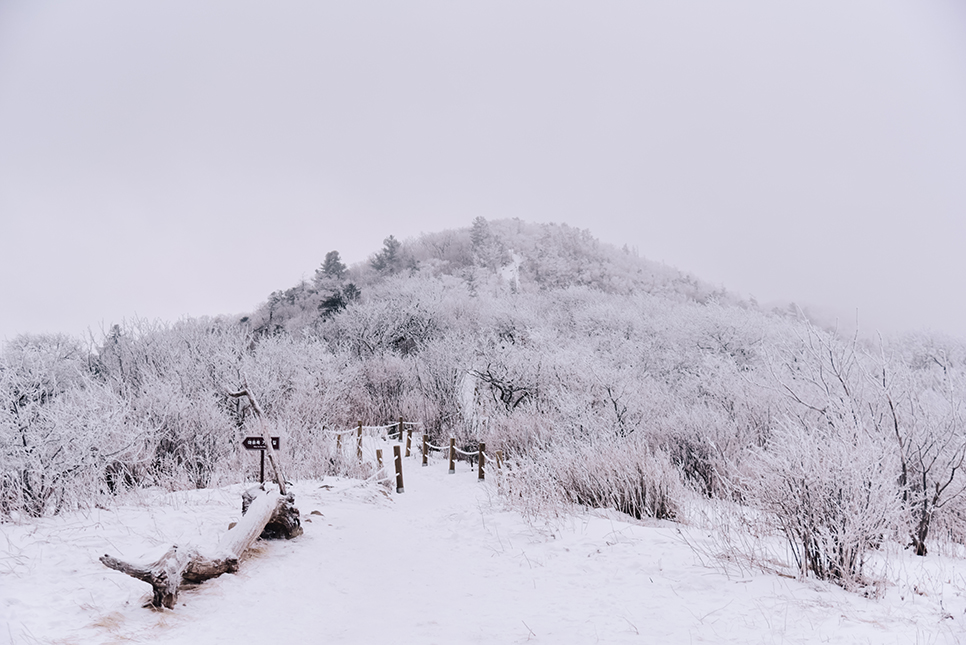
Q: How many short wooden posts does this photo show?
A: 10